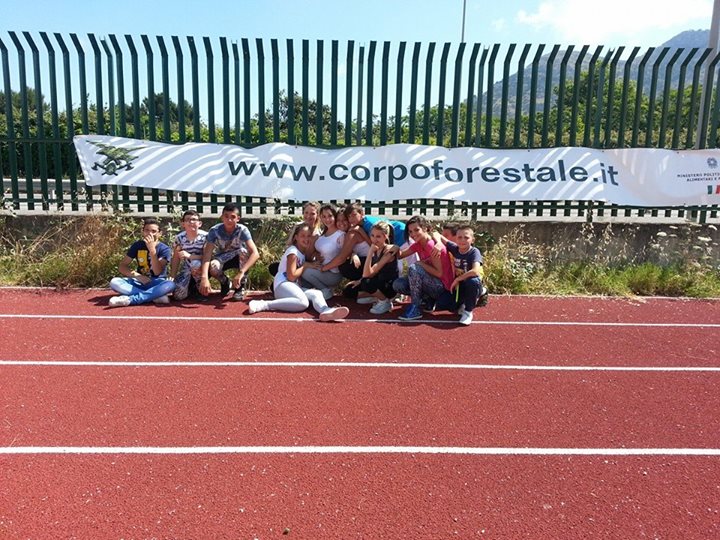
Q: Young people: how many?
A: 12